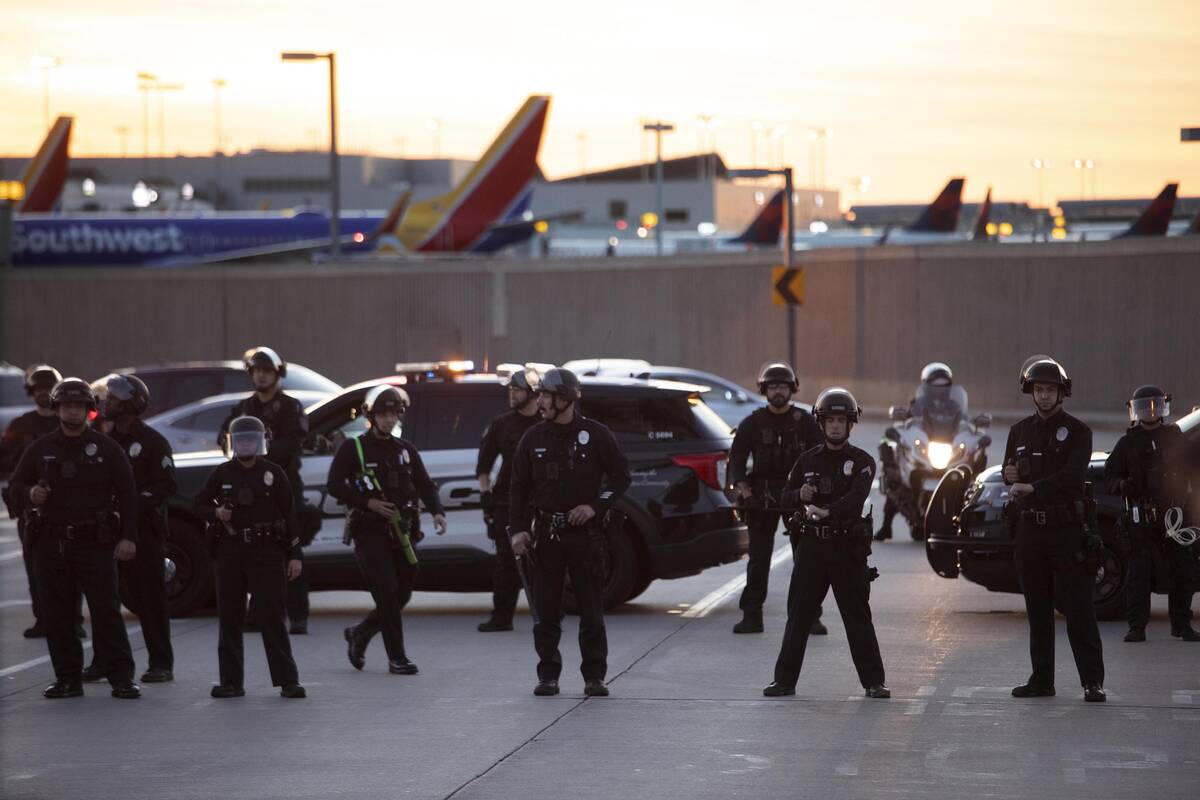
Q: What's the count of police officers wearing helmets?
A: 13